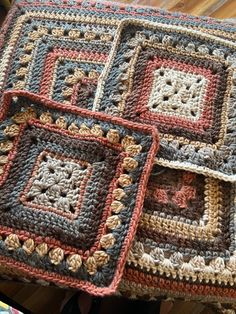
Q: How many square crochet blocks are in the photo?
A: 4